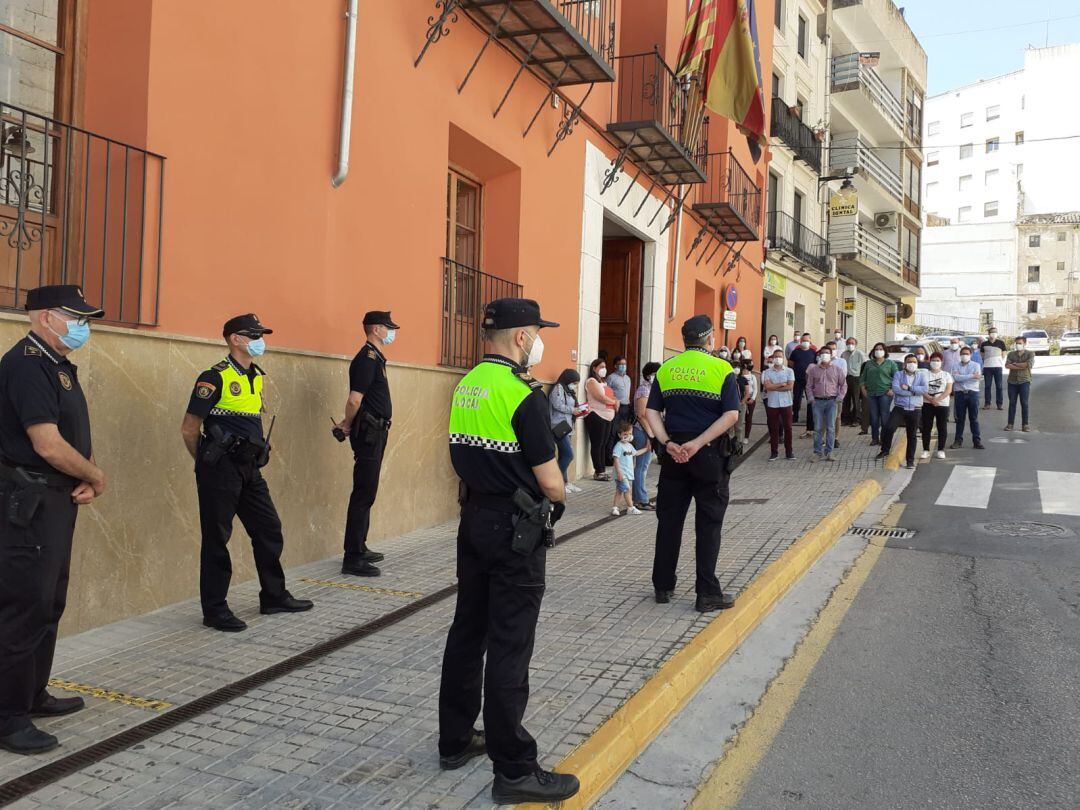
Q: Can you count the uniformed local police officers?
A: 5